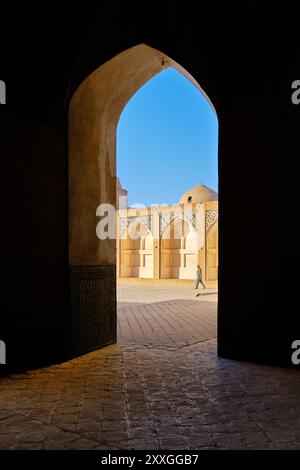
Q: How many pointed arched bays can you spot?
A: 3